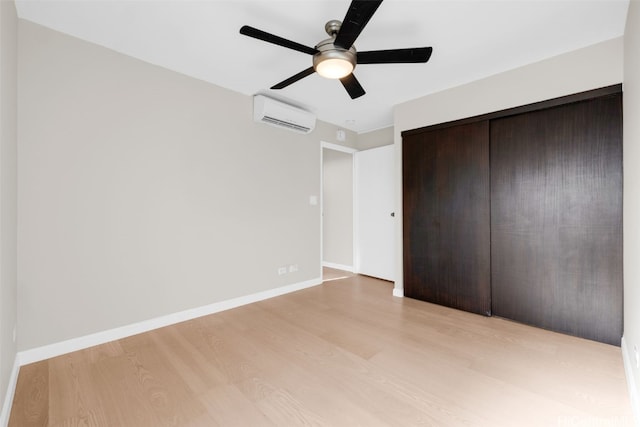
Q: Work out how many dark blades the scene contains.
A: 5